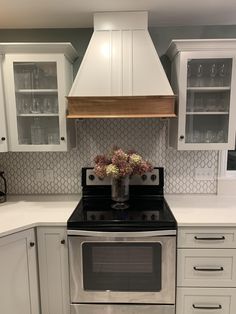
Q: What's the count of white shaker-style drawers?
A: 3